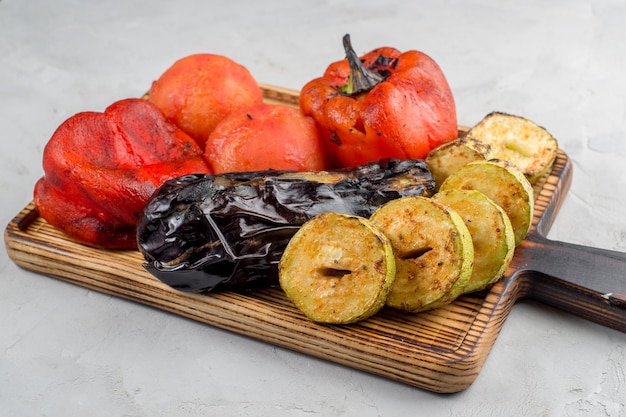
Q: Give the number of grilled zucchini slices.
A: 6